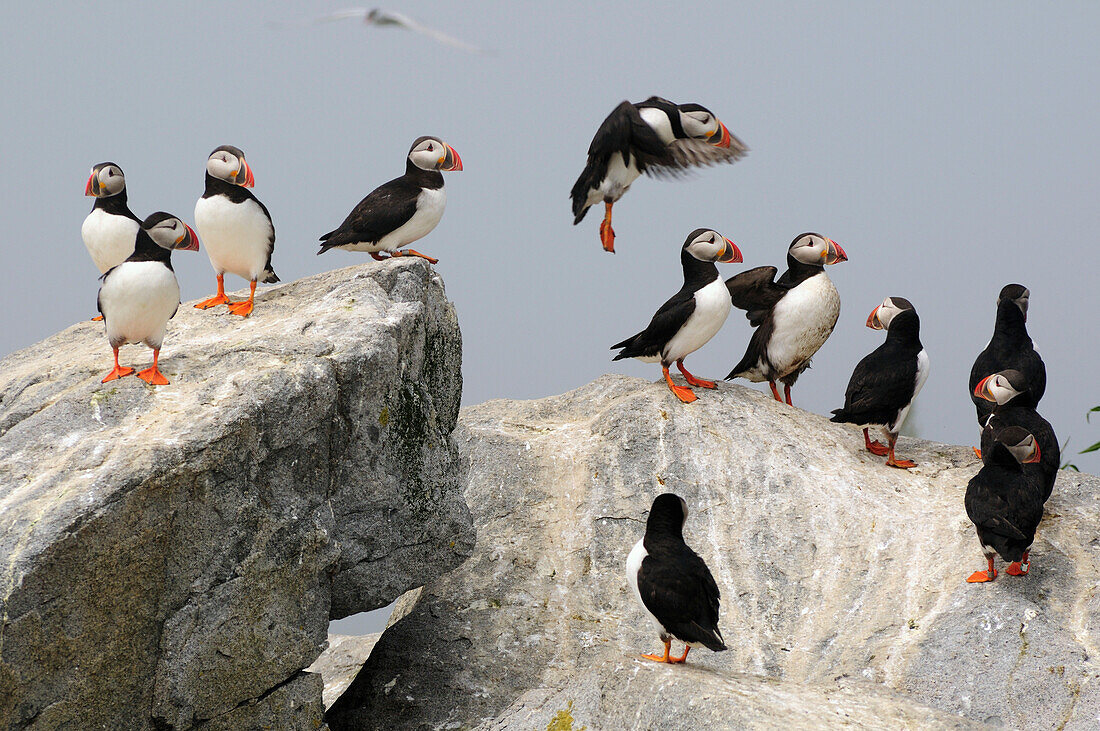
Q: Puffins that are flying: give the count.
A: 1